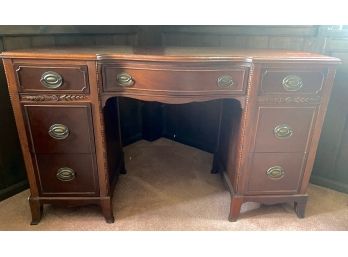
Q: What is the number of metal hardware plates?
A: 8